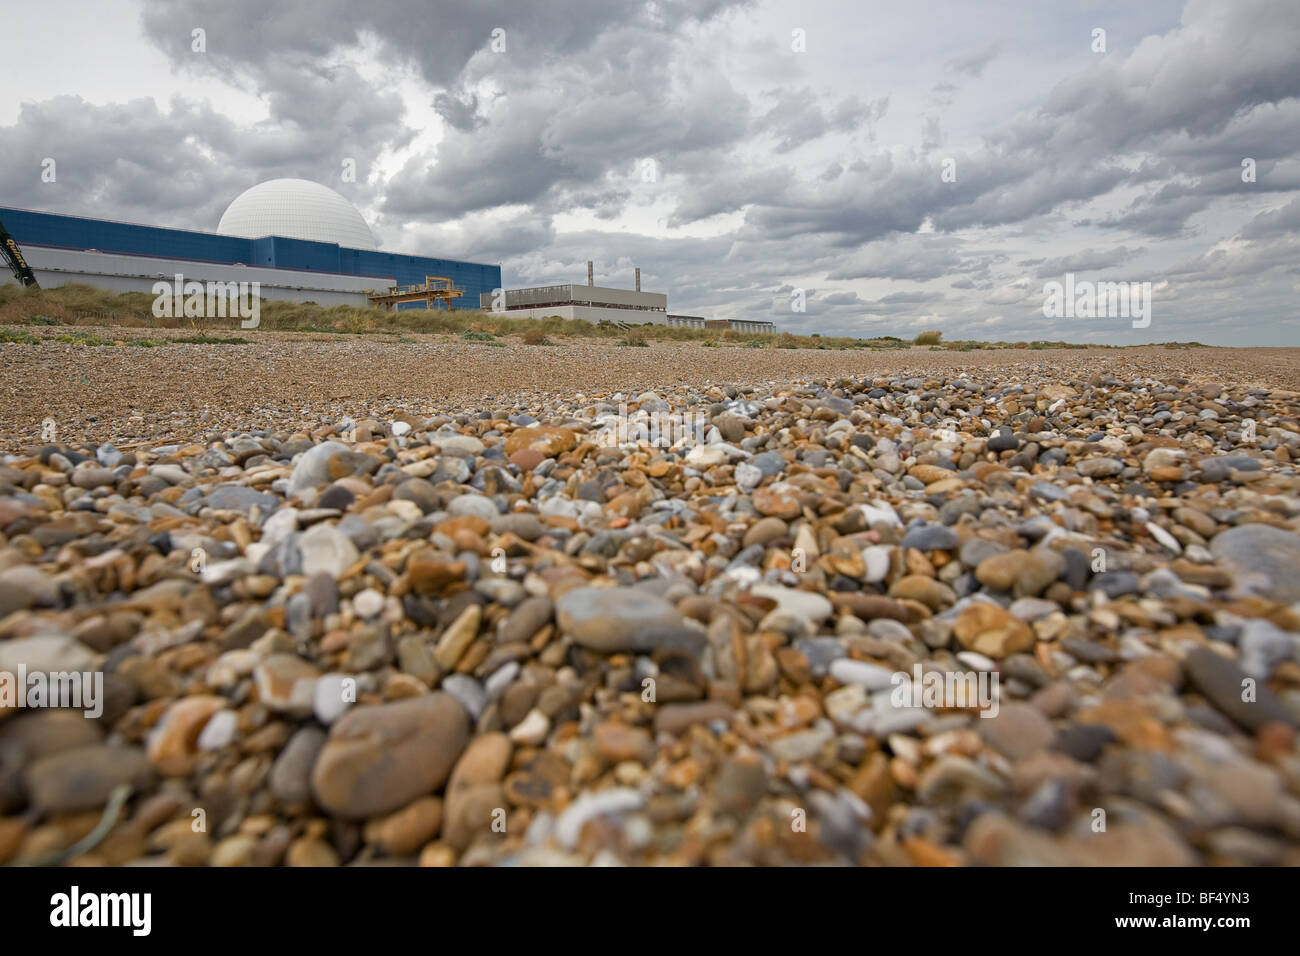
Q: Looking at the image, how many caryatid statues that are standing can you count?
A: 0